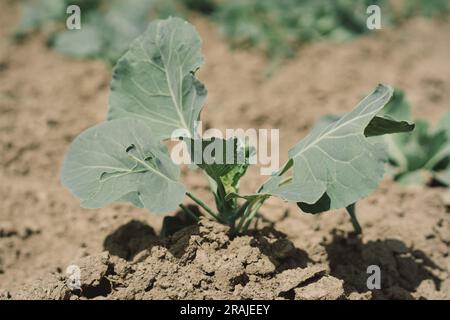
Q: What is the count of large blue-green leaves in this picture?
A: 3